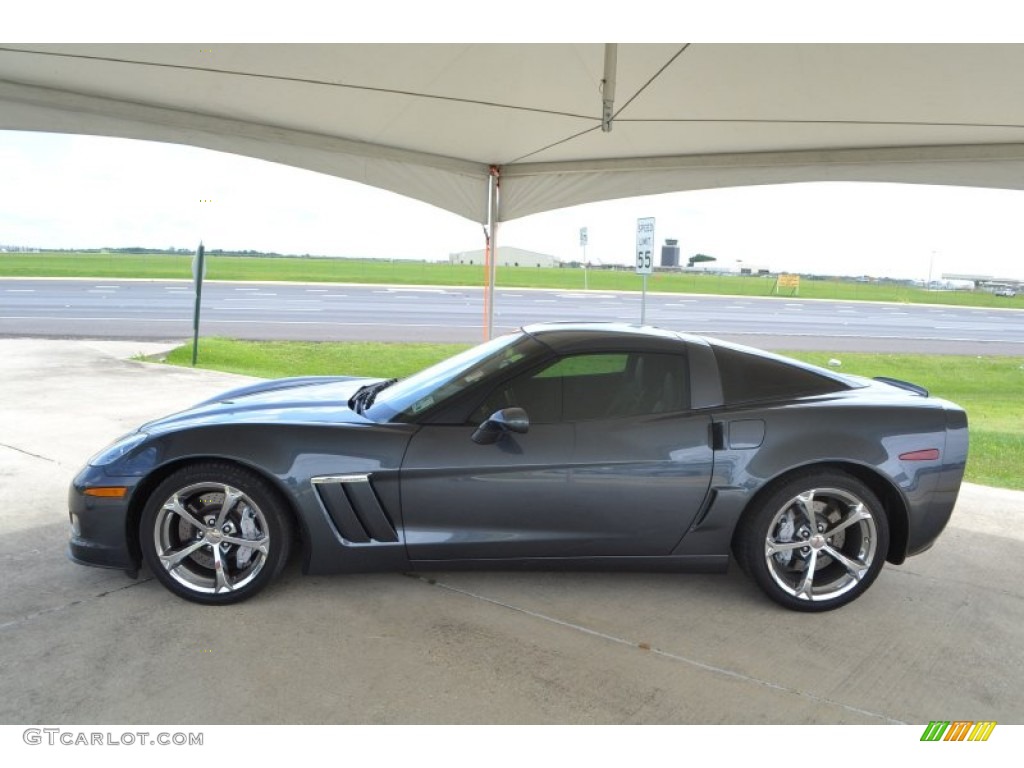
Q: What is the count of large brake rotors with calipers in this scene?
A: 2